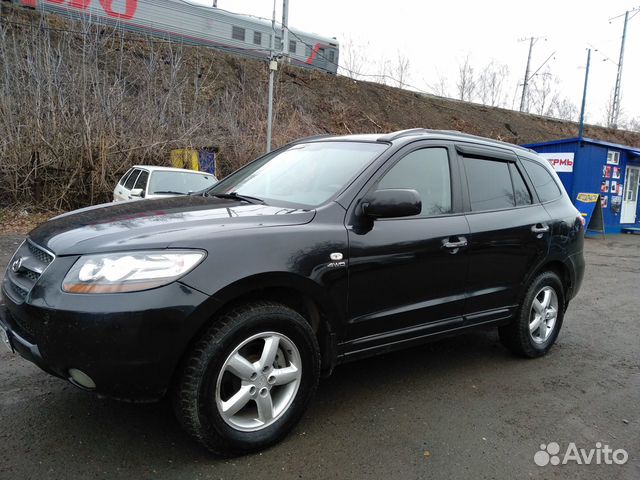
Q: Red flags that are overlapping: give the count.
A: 0